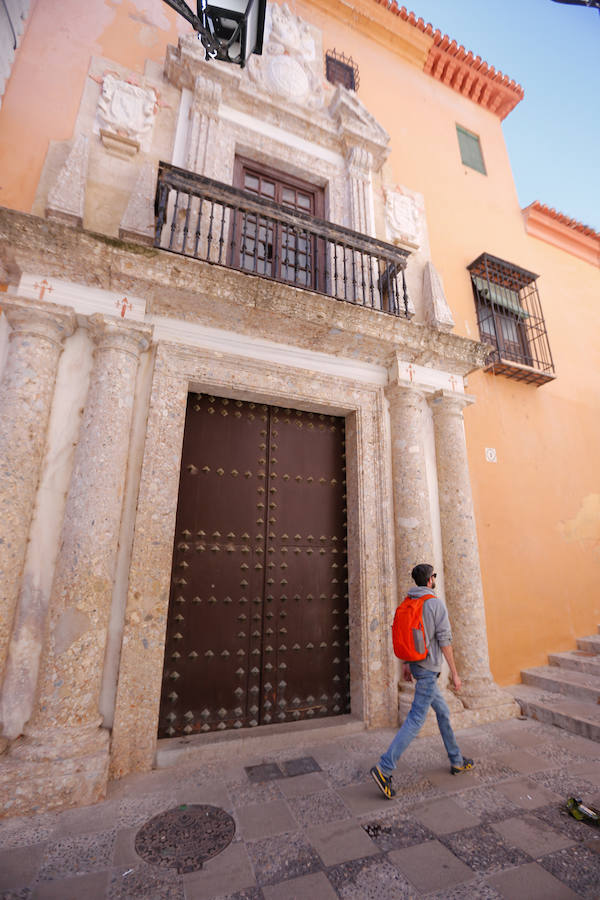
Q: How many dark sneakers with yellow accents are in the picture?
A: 2